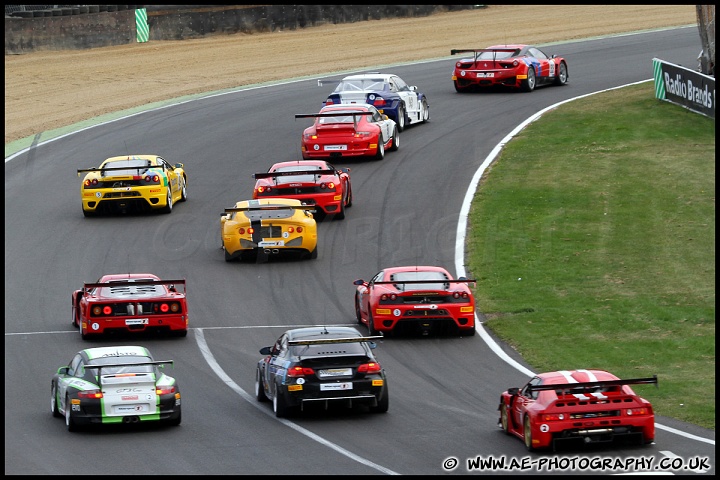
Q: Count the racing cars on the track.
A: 11